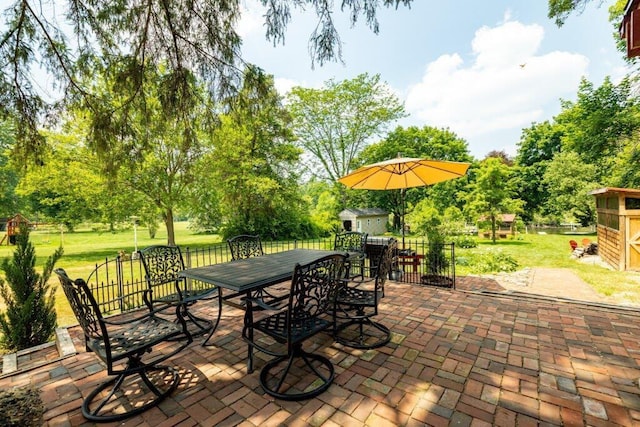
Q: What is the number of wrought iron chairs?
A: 6